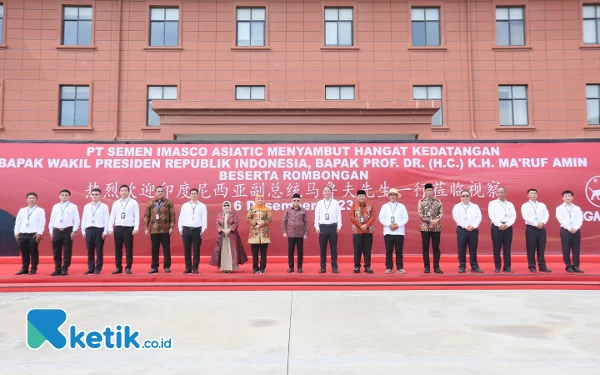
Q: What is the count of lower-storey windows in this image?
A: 7